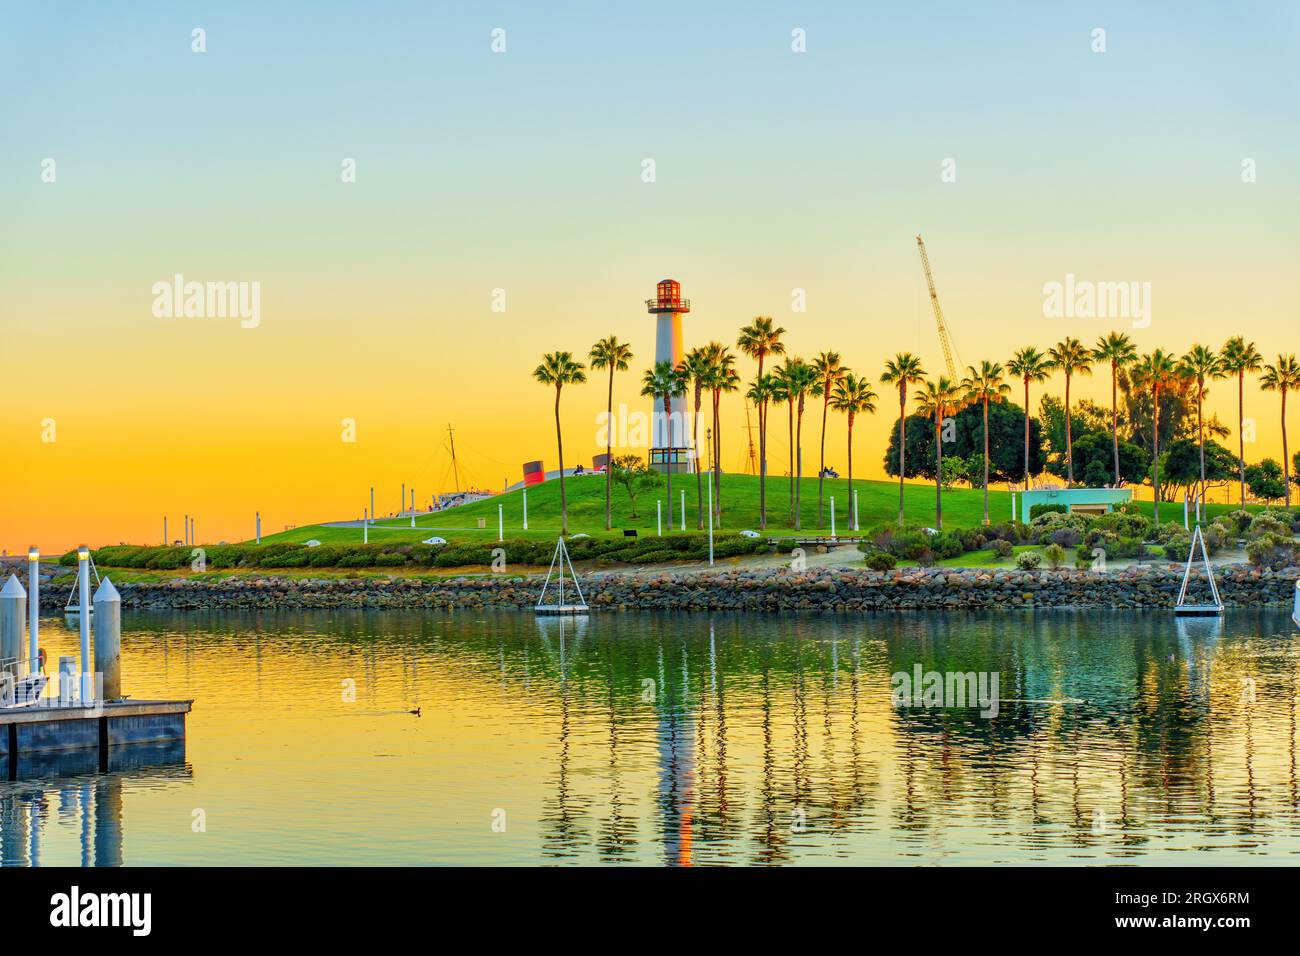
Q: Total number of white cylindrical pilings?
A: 2